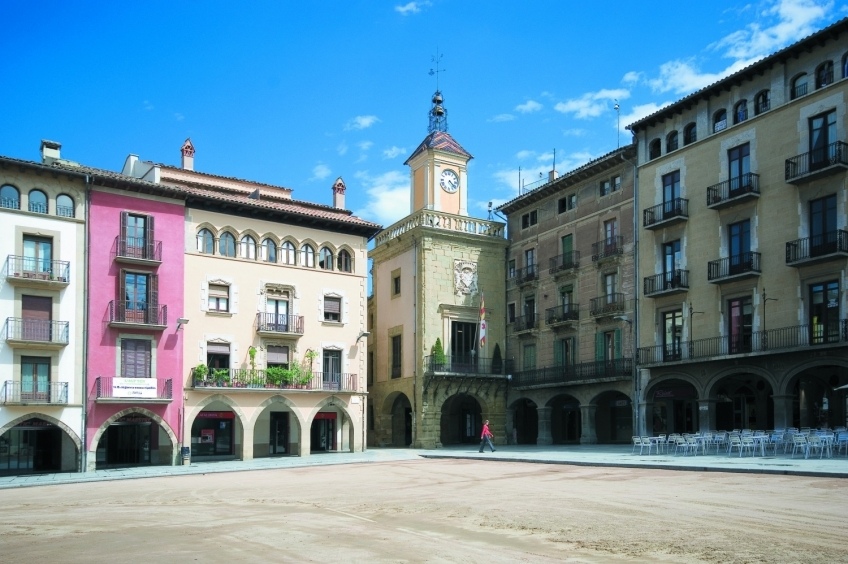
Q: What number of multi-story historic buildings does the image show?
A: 6